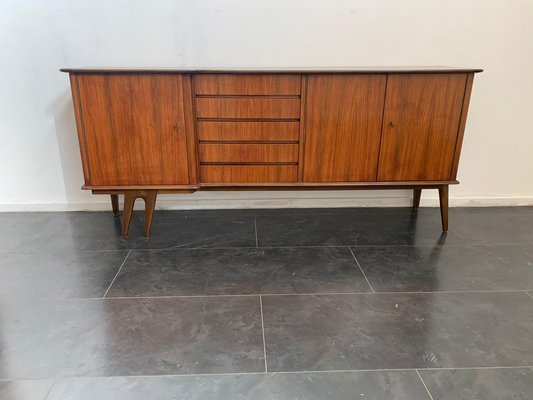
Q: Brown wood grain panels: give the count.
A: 8